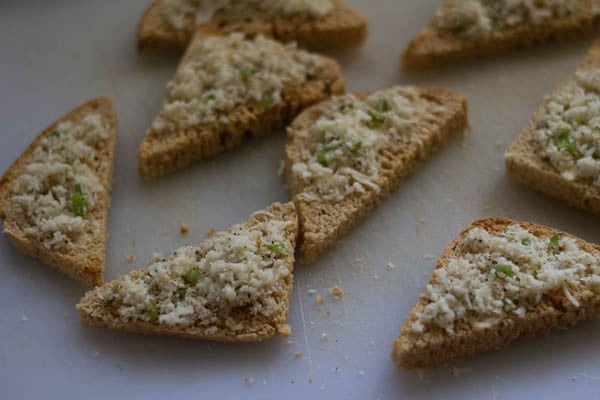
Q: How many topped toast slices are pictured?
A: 8